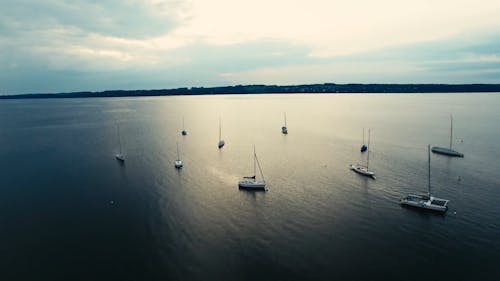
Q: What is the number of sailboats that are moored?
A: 10